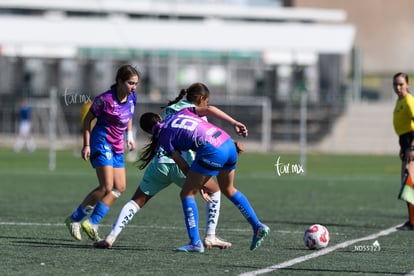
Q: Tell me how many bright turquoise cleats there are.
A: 2